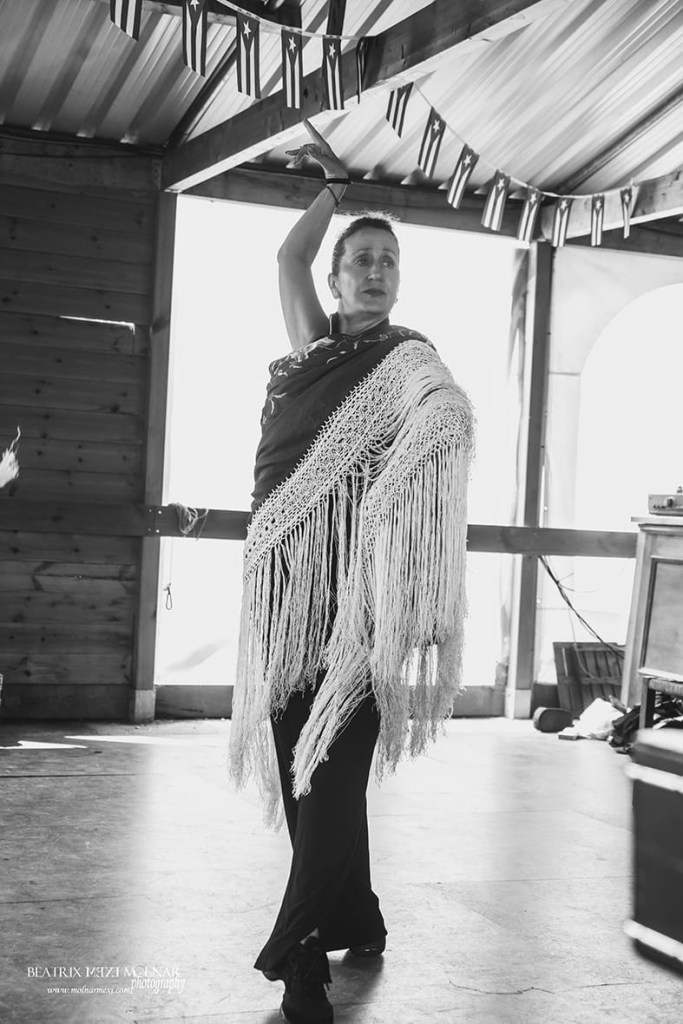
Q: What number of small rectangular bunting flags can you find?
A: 14